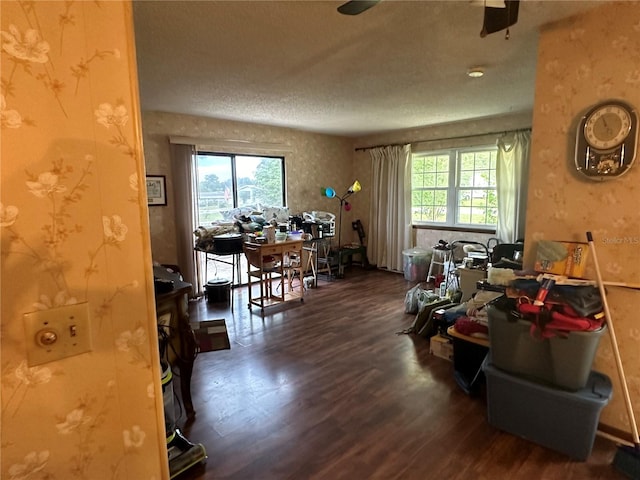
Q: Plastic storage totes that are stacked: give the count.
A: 2